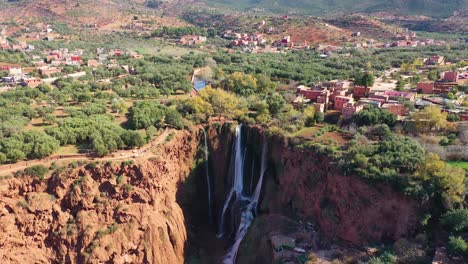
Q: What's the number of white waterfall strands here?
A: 3